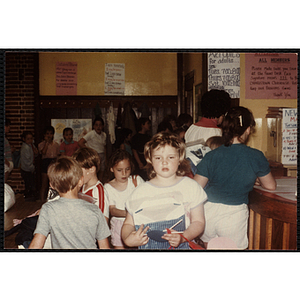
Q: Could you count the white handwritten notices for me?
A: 3